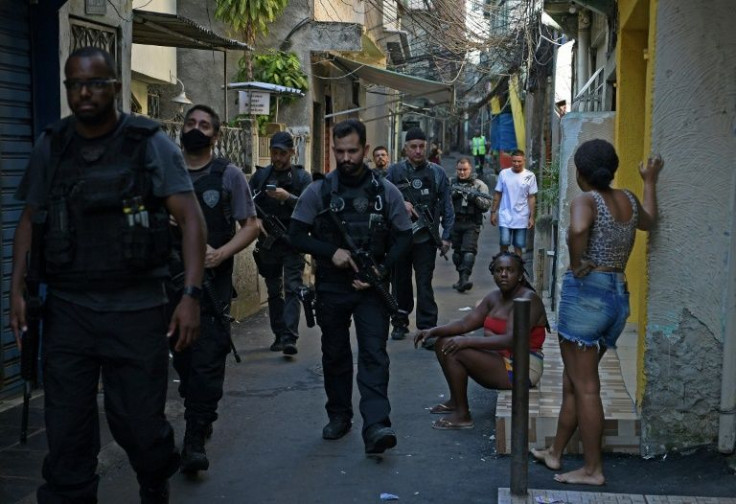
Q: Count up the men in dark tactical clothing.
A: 7